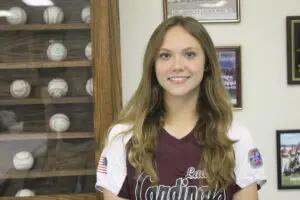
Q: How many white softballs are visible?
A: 11